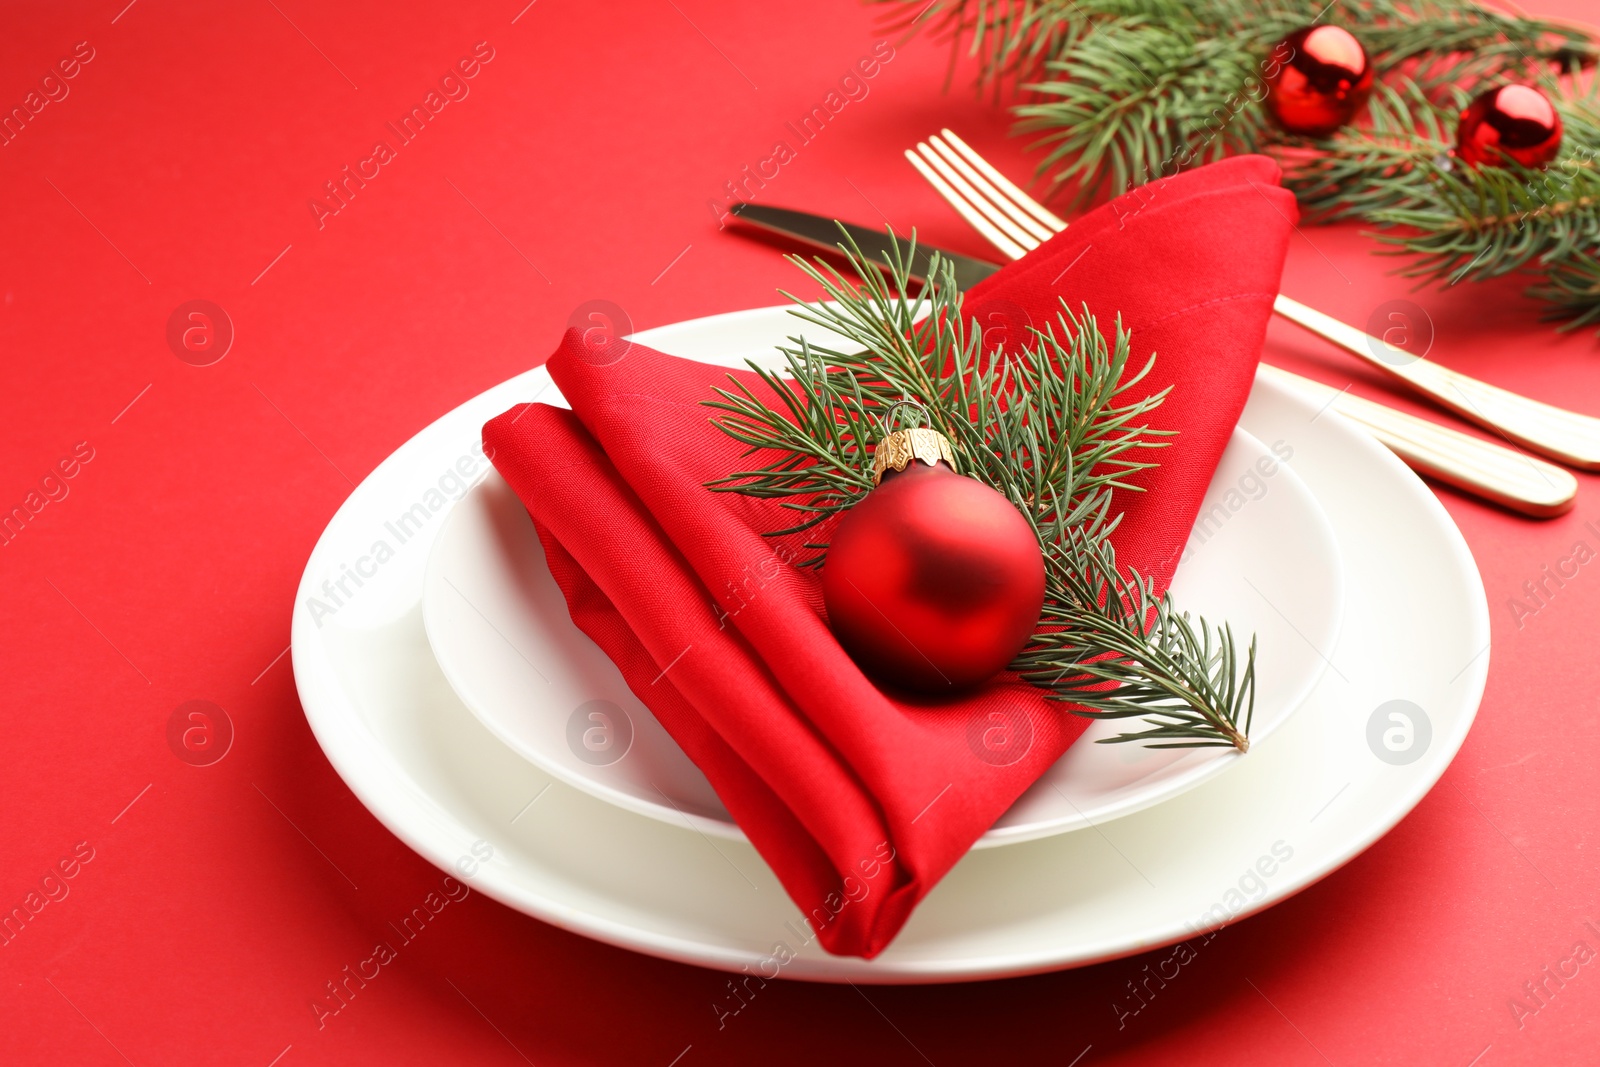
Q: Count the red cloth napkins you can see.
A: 1